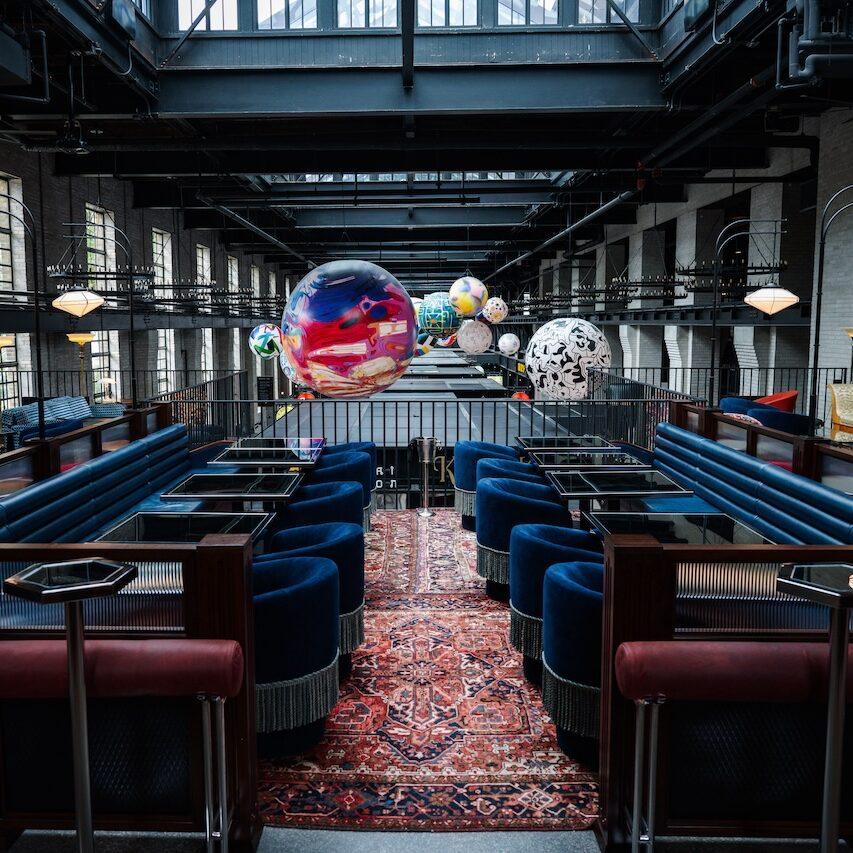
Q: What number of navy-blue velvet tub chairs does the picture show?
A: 10